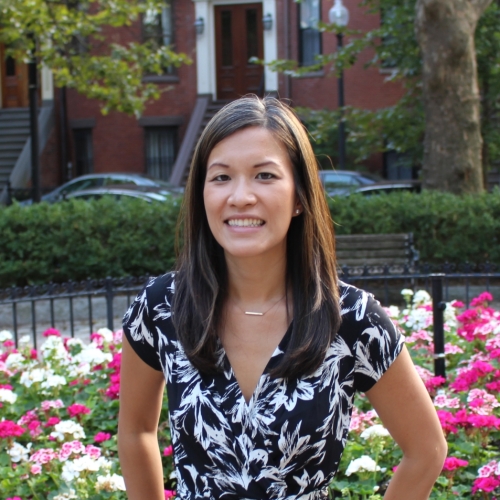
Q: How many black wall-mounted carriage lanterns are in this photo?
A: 2